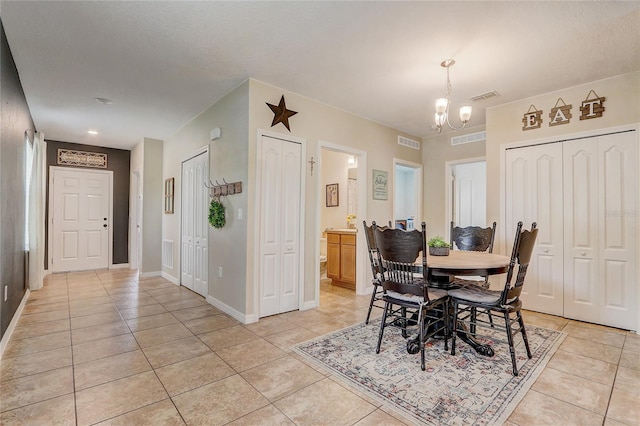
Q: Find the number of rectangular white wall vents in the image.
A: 3